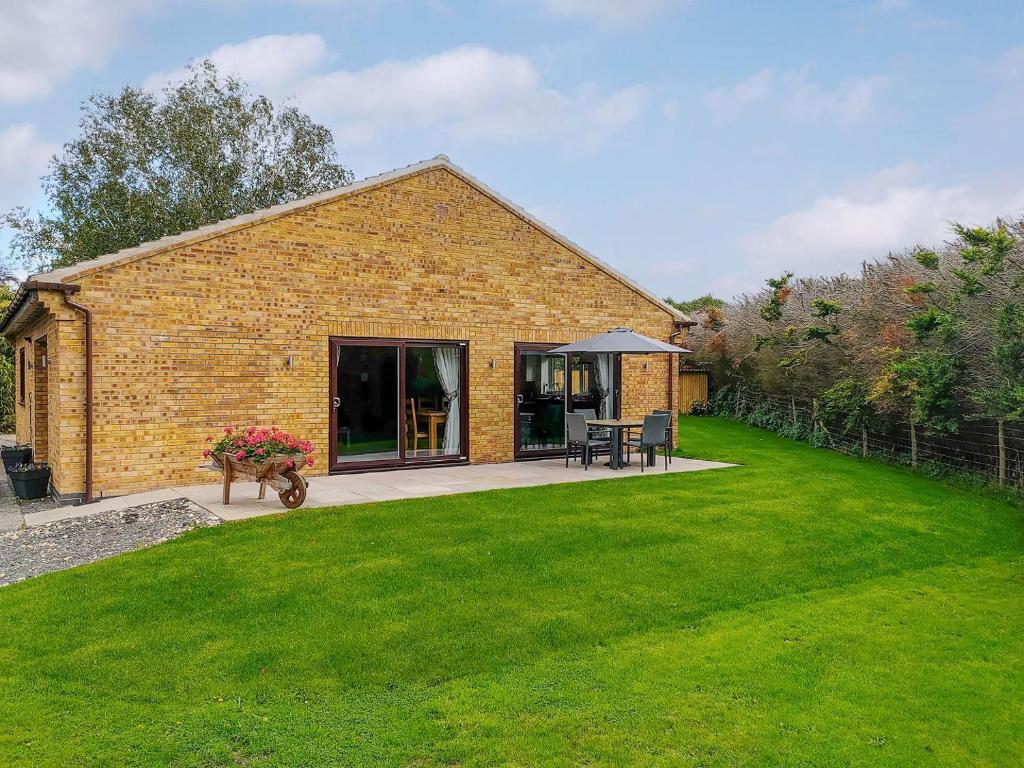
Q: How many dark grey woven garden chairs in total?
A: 4